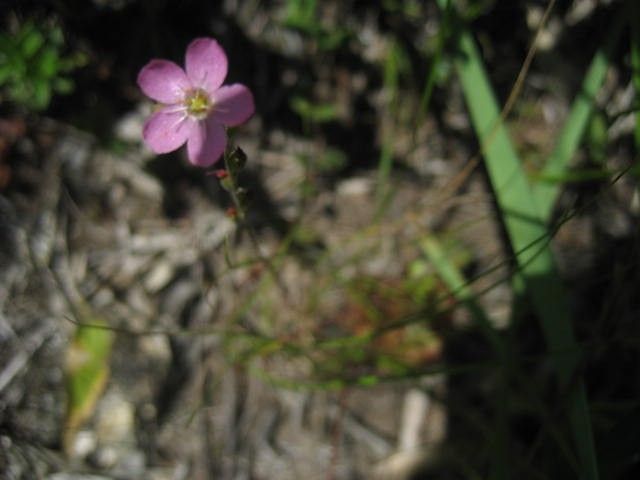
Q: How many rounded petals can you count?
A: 5